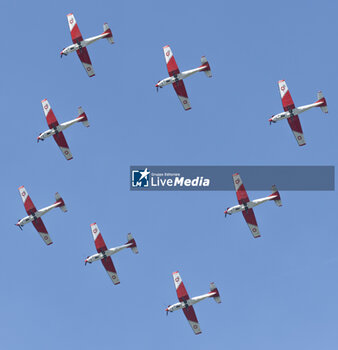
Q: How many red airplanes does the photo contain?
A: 8